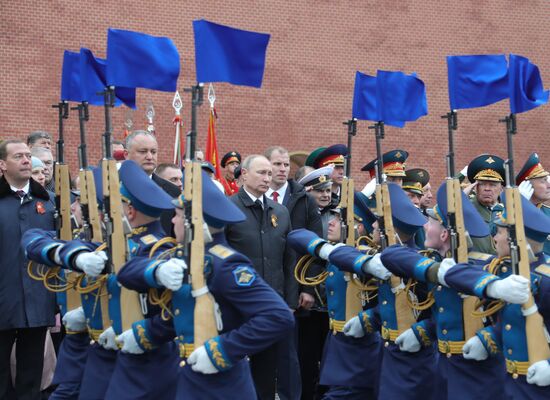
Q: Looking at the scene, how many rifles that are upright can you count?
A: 8